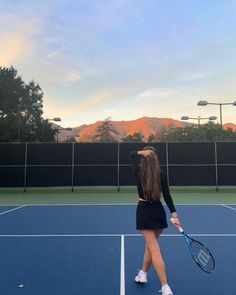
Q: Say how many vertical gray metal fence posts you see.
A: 5